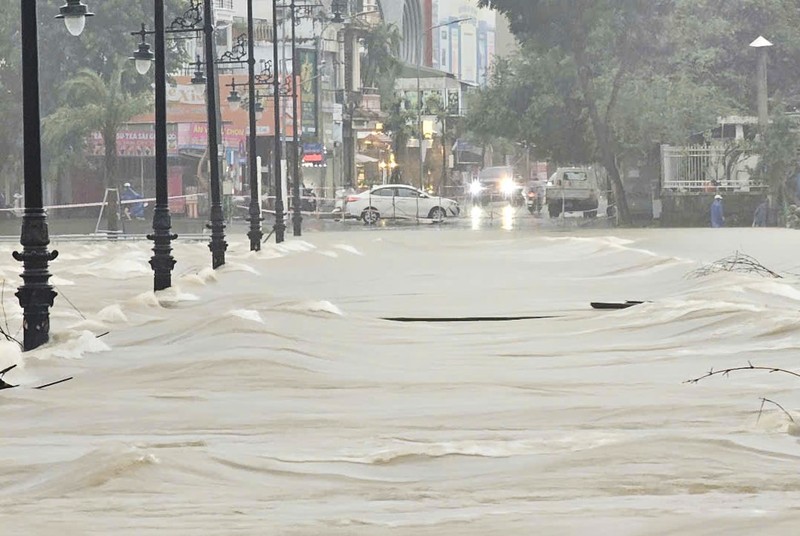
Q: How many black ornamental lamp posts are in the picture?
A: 6